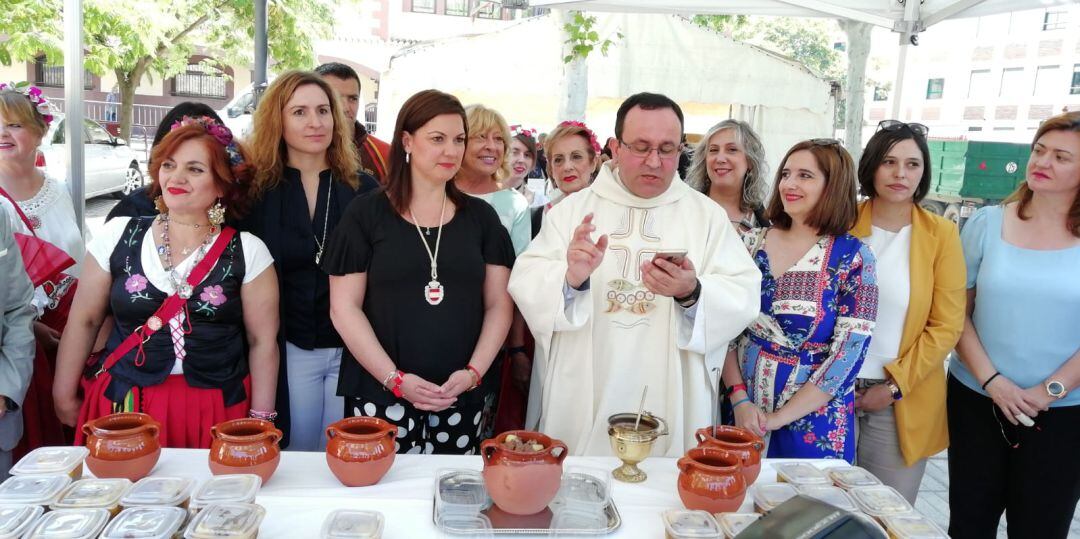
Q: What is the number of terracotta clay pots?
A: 6